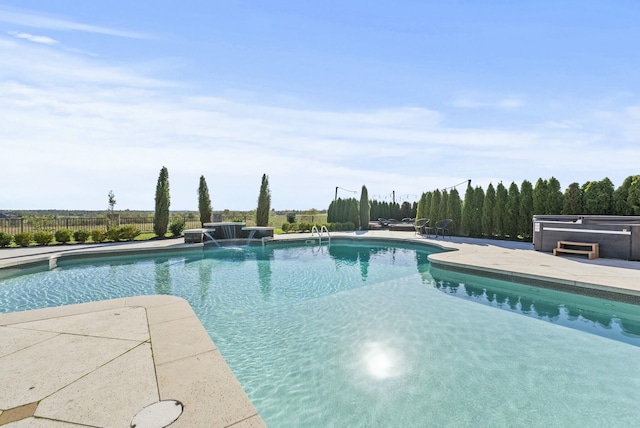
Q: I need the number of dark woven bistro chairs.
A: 2